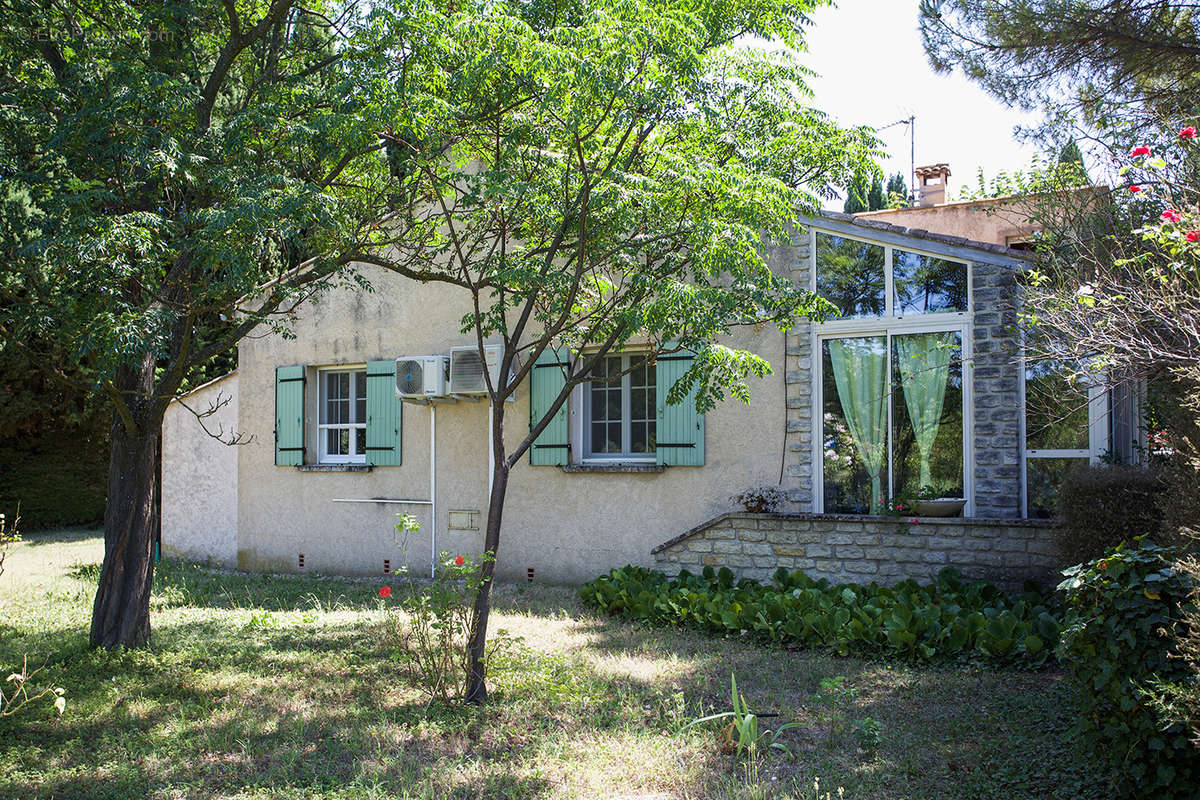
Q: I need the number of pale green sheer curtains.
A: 2